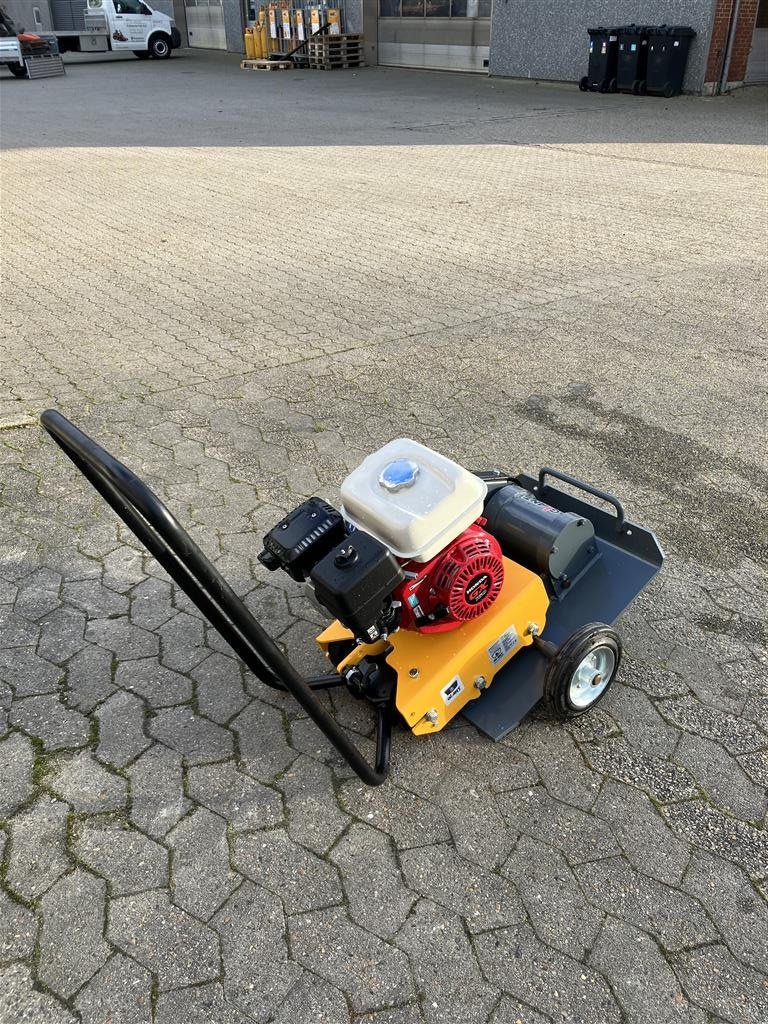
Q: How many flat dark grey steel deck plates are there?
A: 1